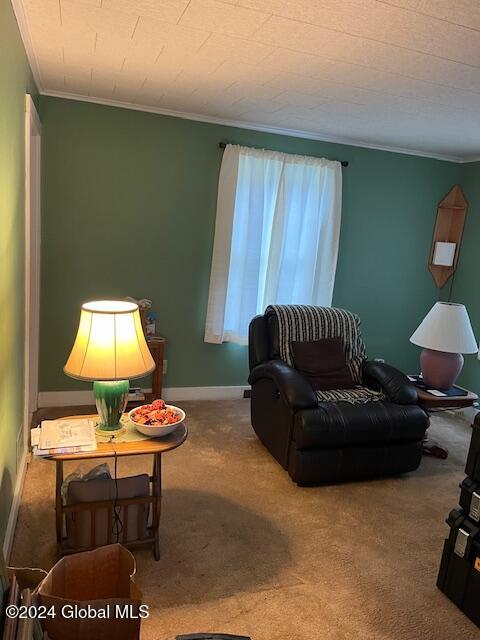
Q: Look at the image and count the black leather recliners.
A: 1